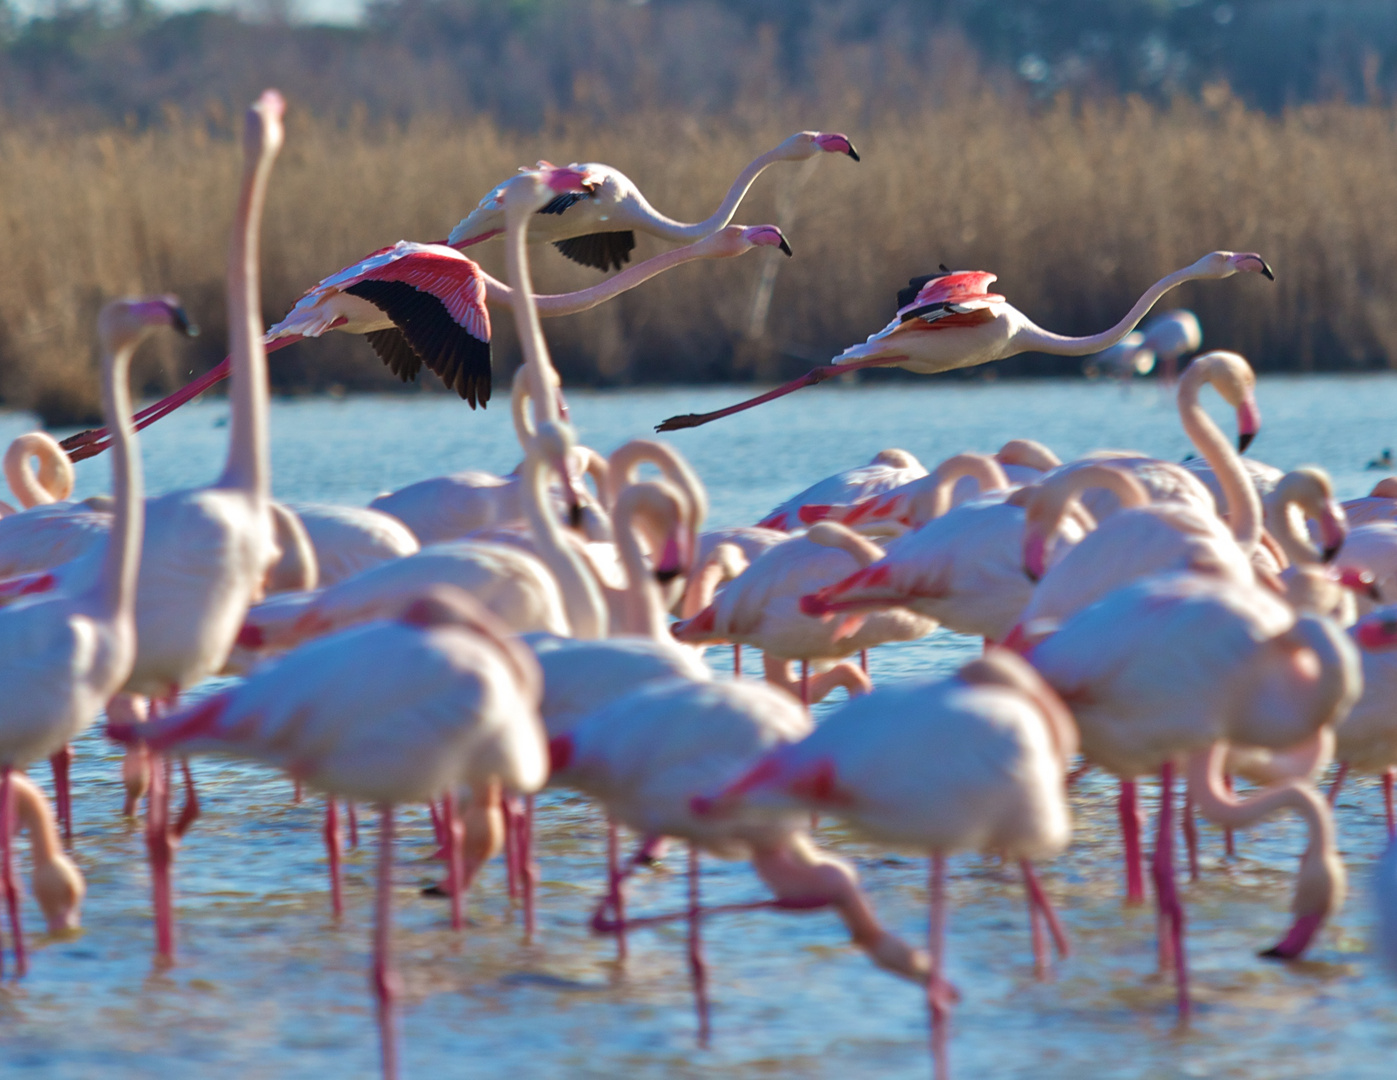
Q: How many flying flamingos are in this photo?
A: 3